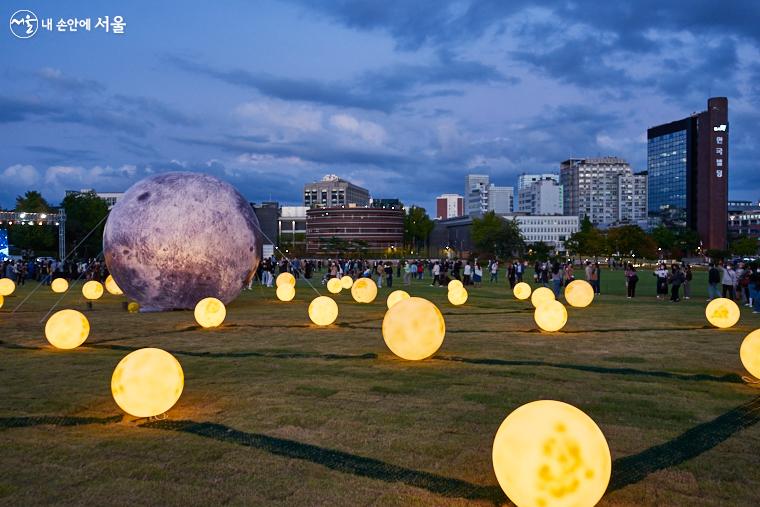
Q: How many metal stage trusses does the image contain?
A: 1